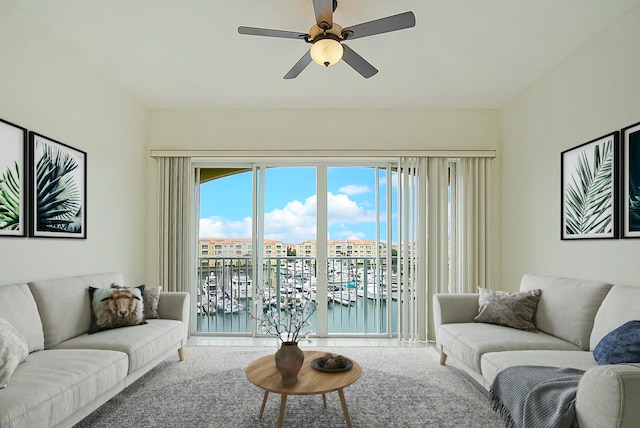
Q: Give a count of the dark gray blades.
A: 5